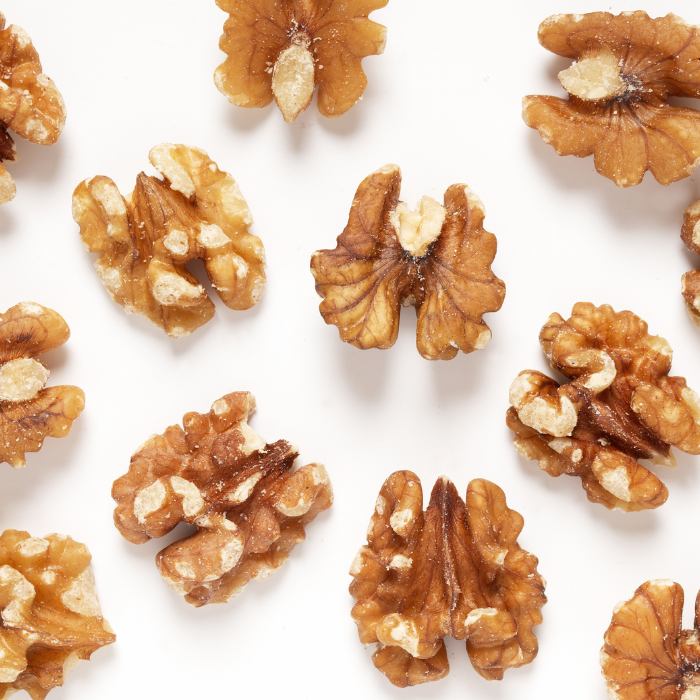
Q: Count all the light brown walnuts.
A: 12